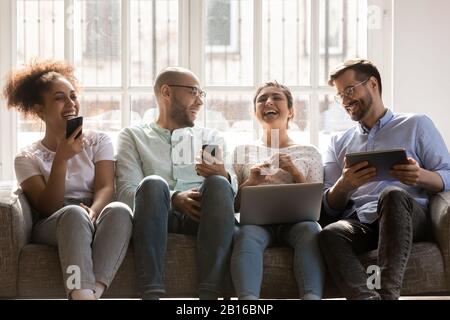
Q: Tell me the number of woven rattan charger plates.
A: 0